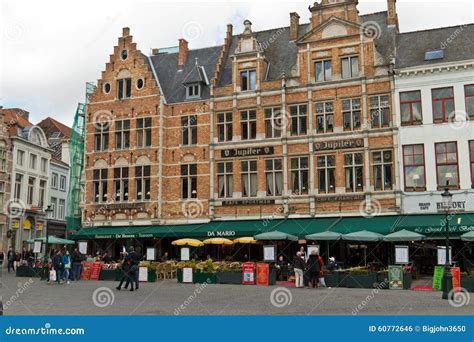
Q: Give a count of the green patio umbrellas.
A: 6